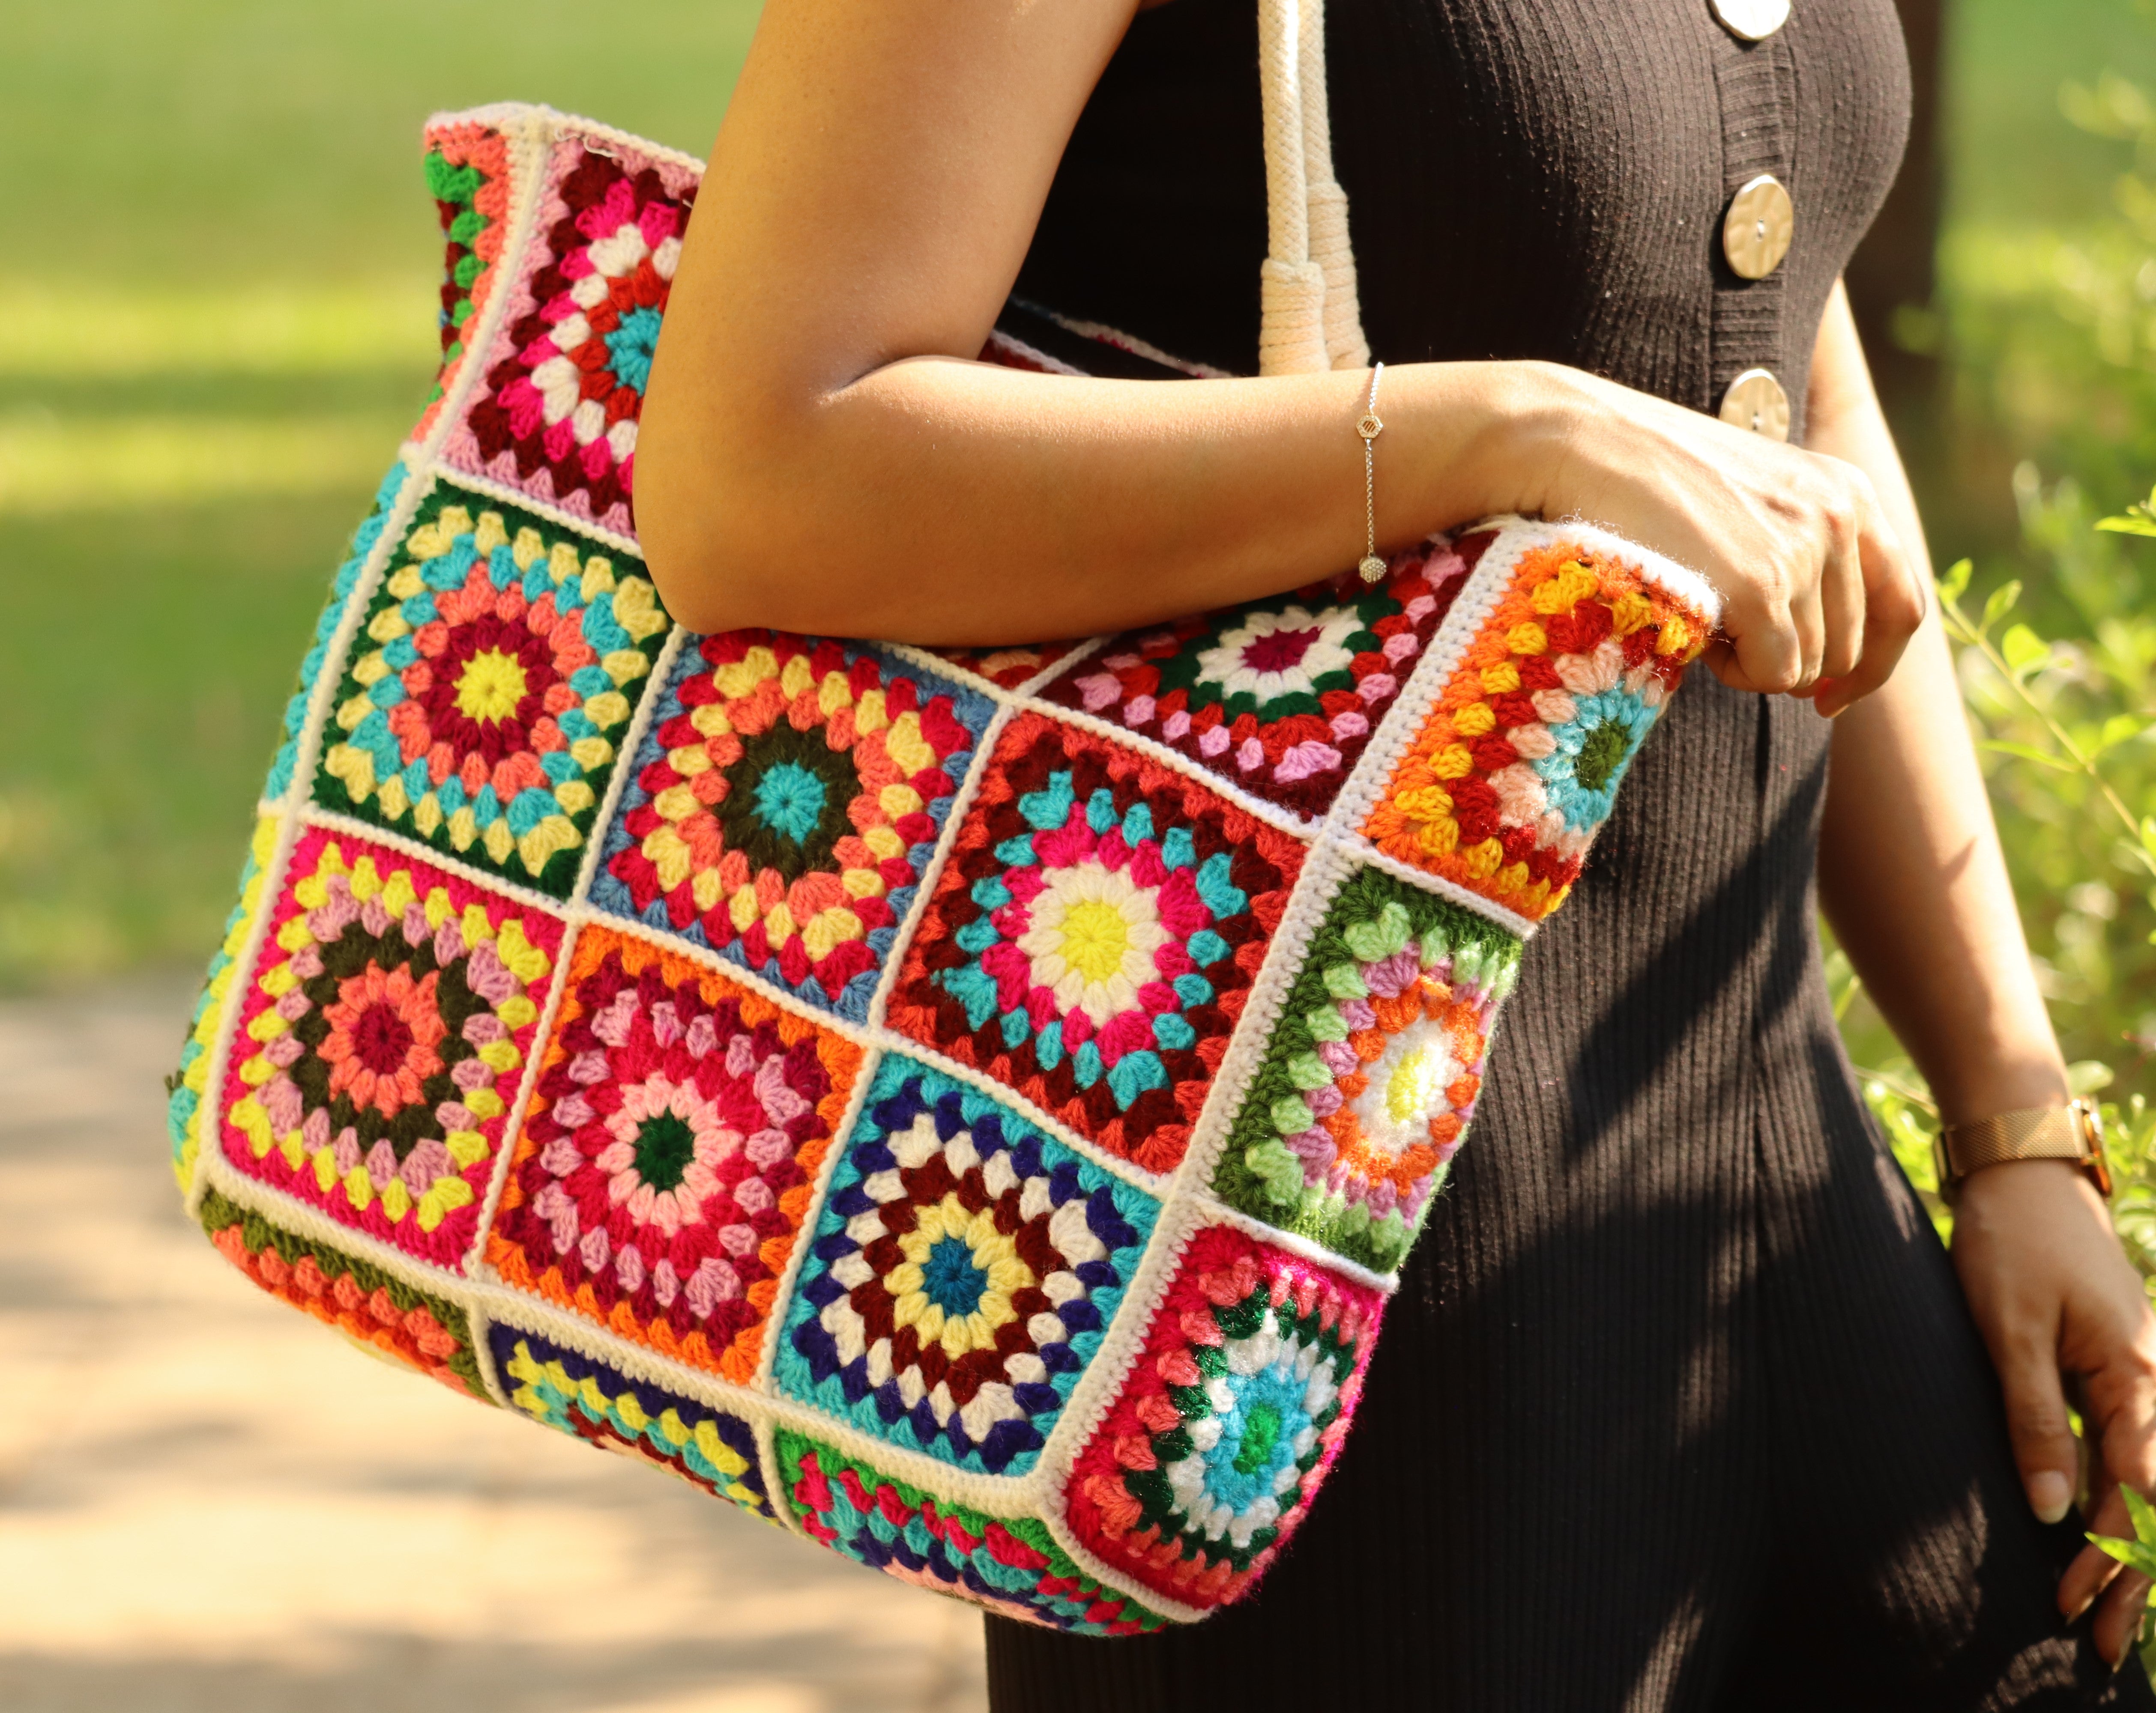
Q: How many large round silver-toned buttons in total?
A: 3